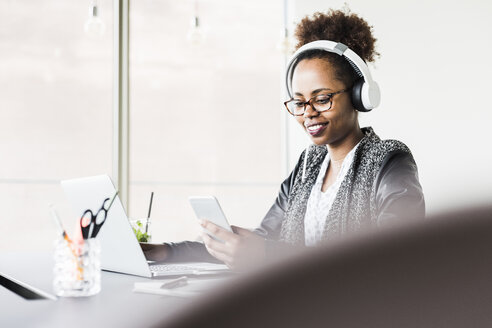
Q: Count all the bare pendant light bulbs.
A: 3